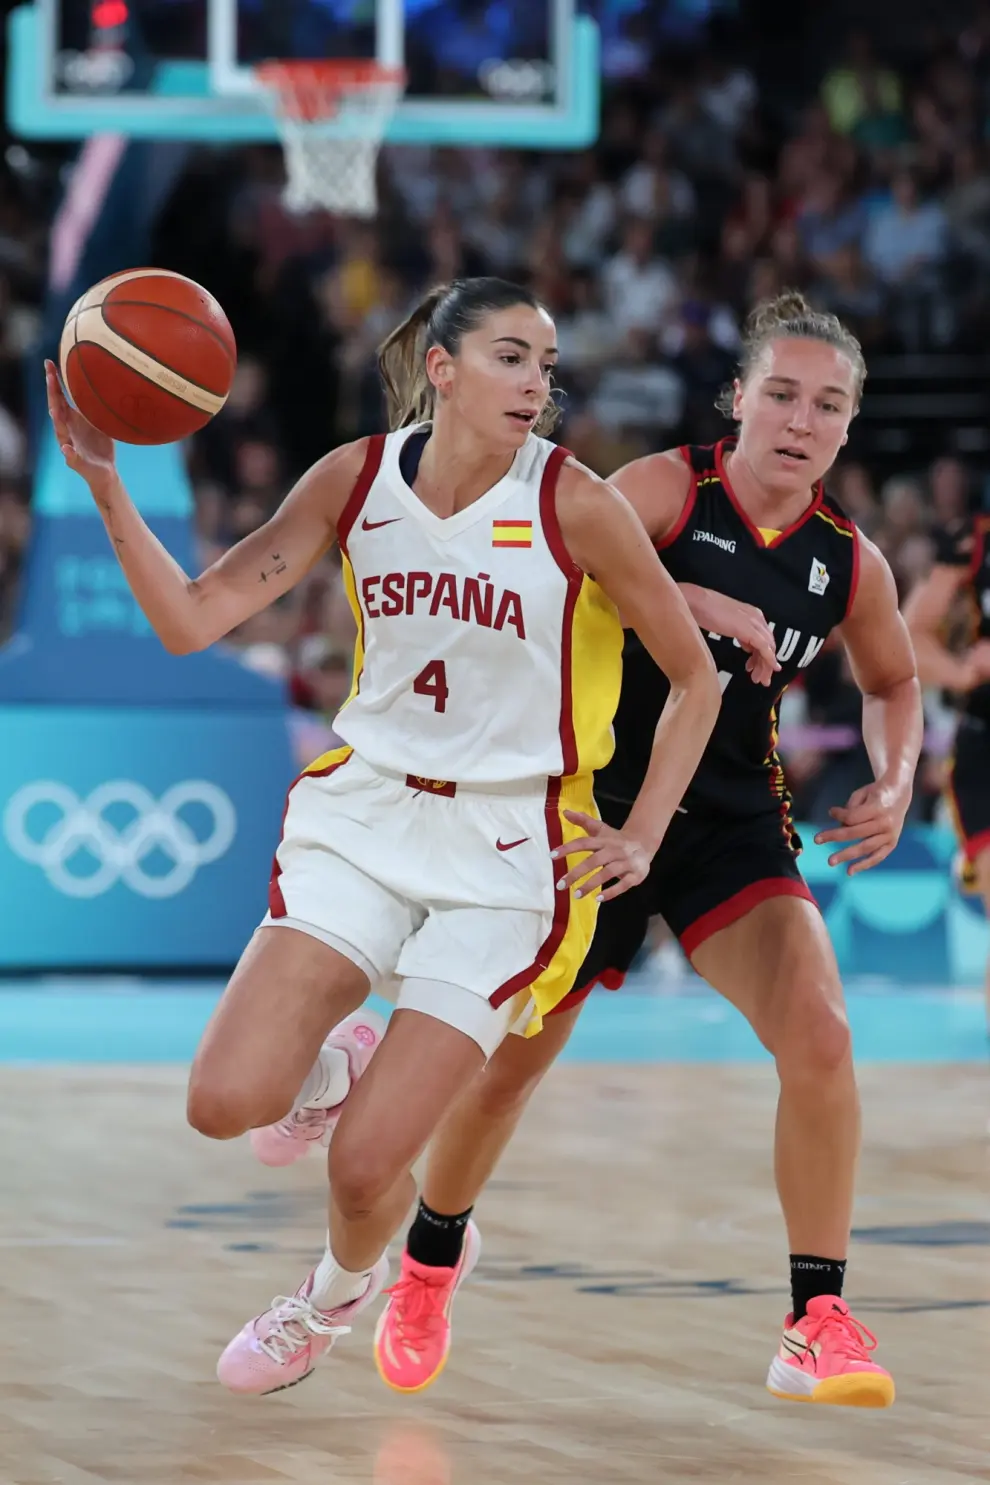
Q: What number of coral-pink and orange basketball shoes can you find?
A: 2